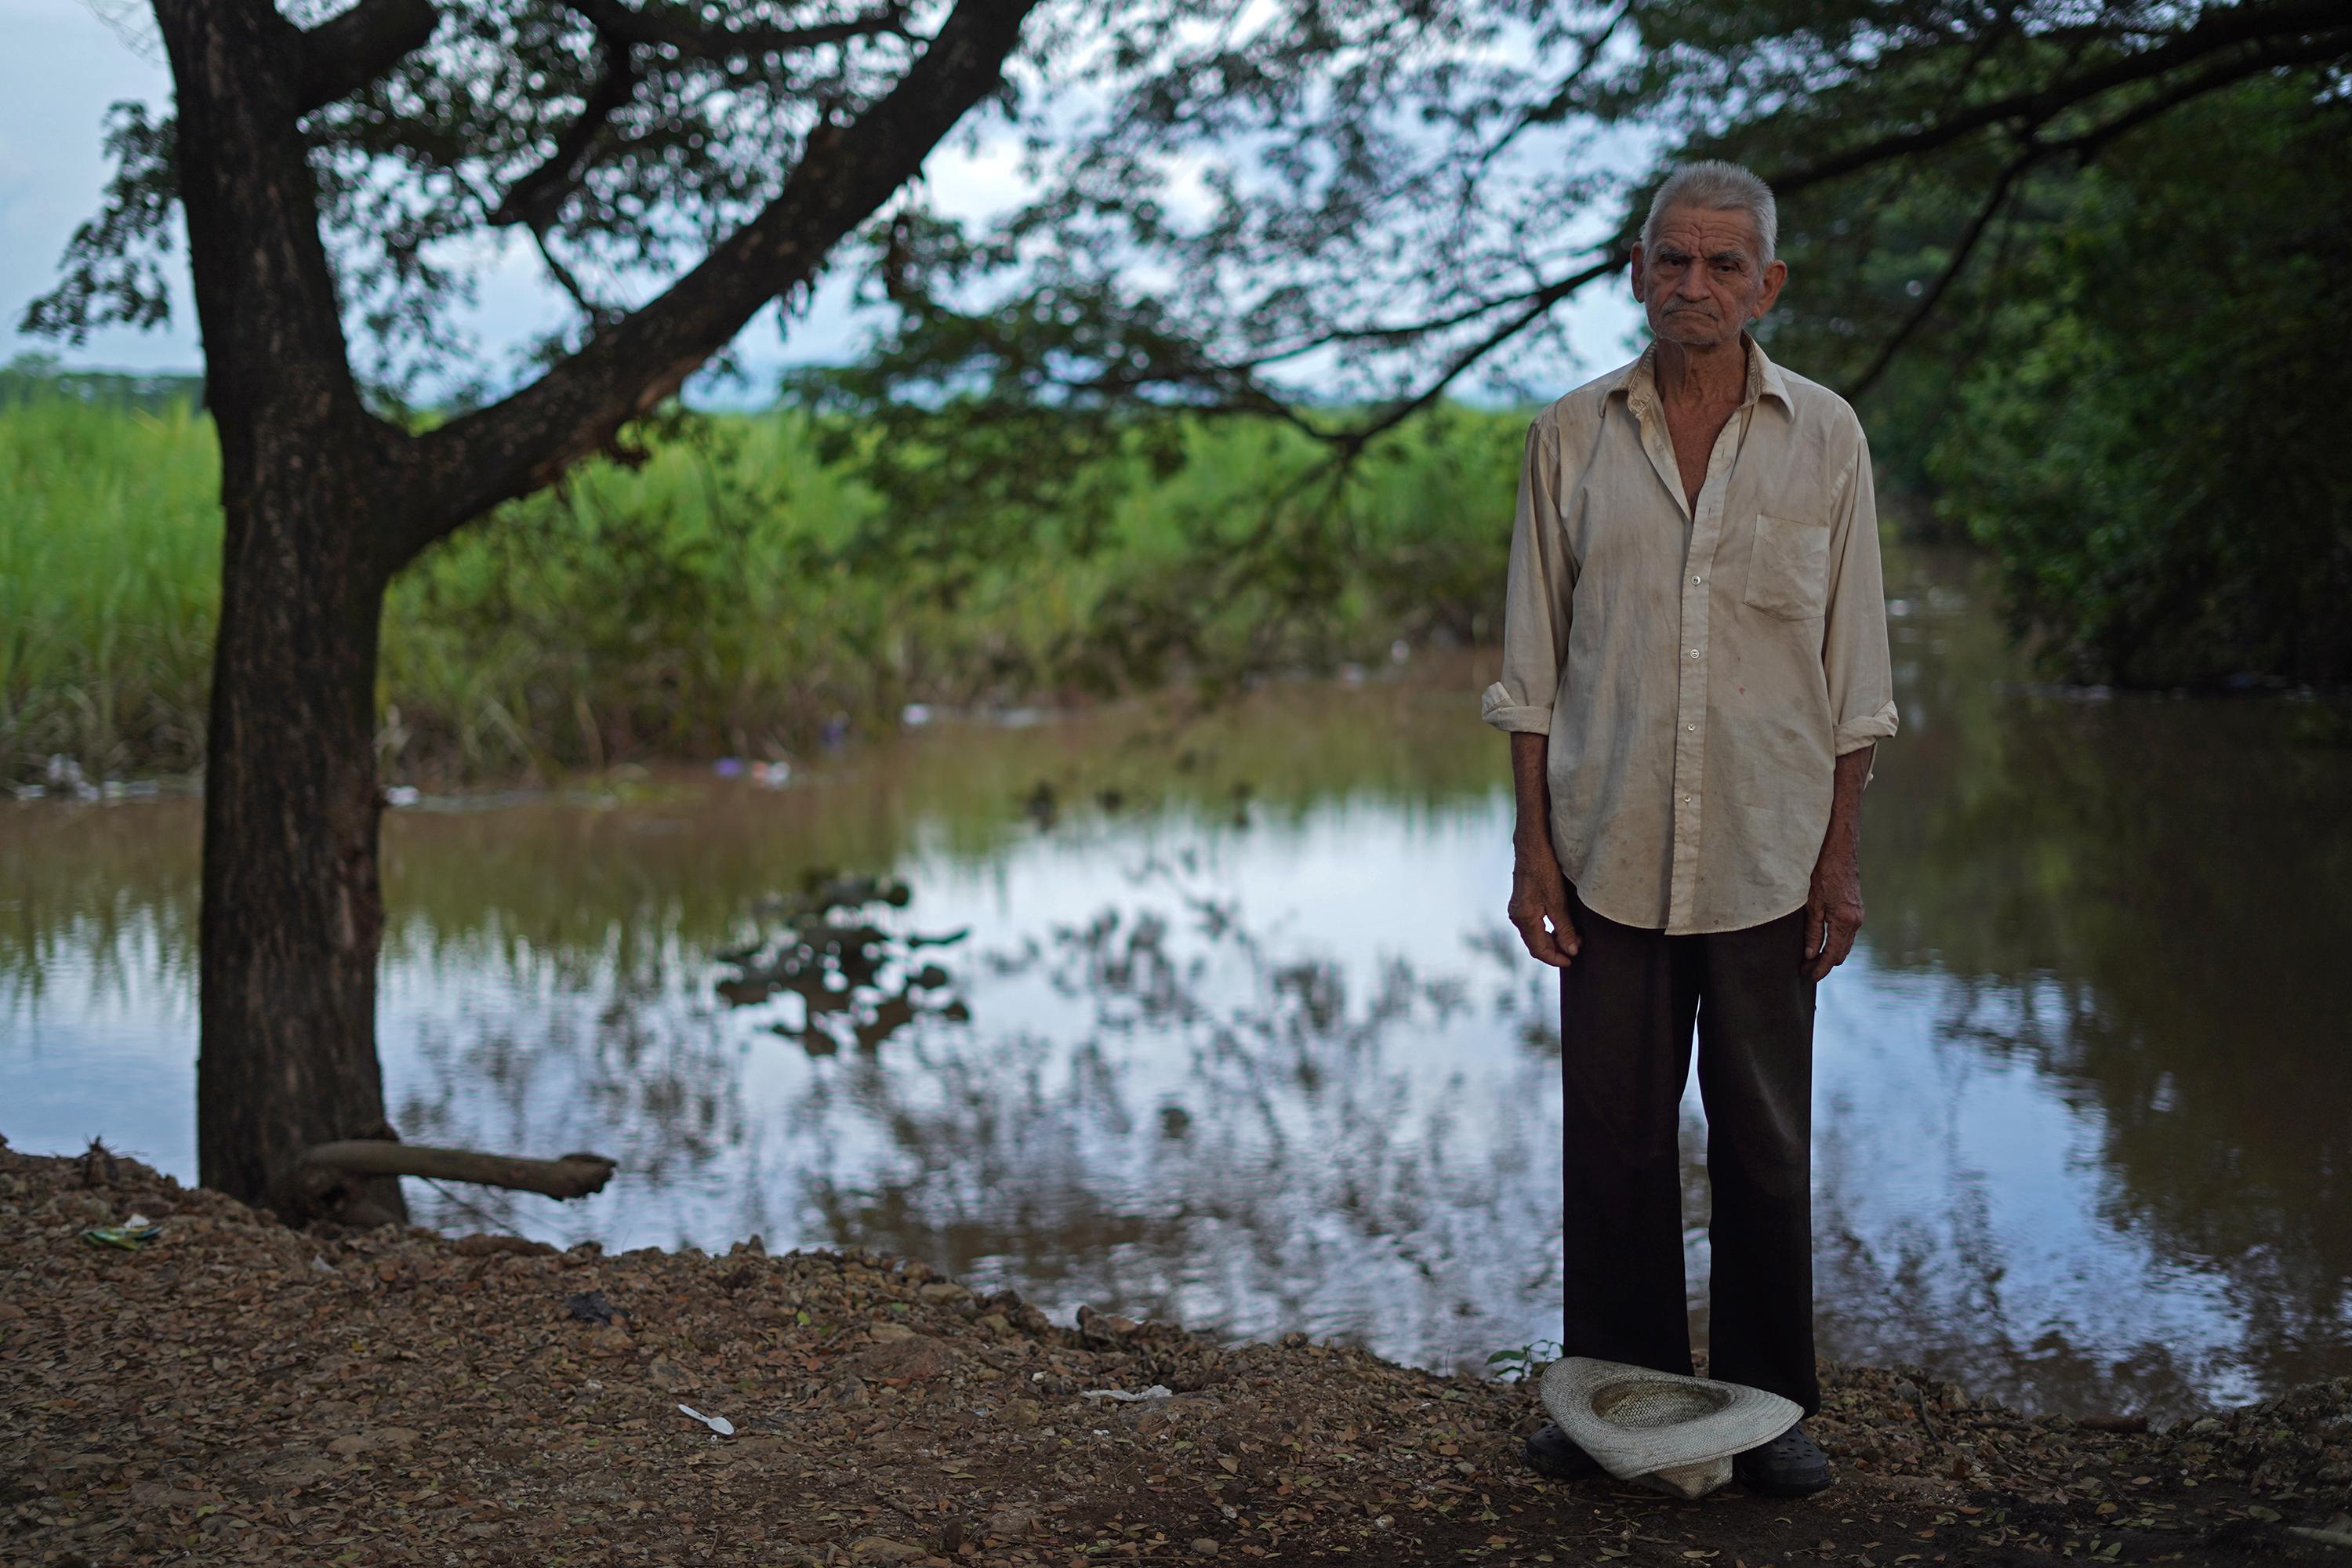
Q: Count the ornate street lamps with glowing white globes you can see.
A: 0